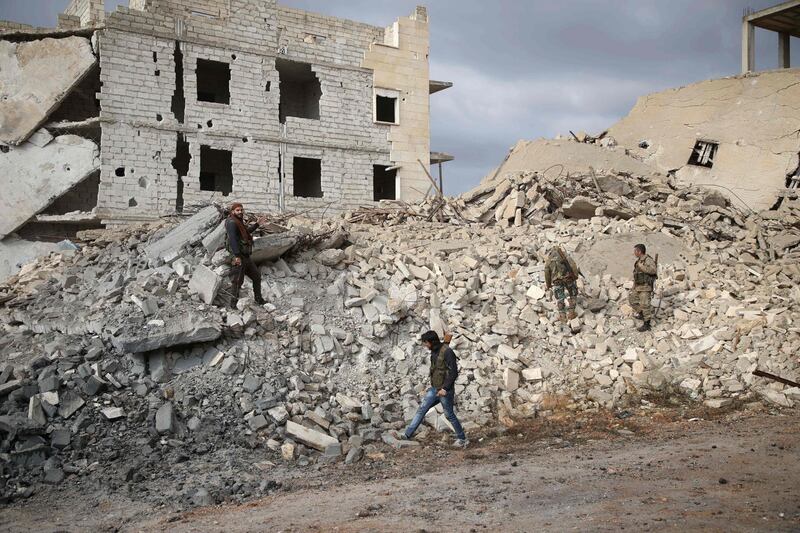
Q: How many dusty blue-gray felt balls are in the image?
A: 0